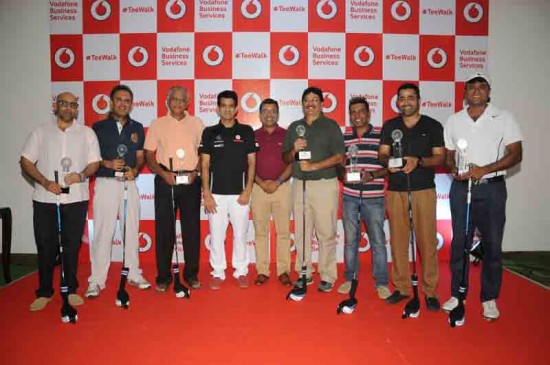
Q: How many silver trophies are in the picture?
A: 7